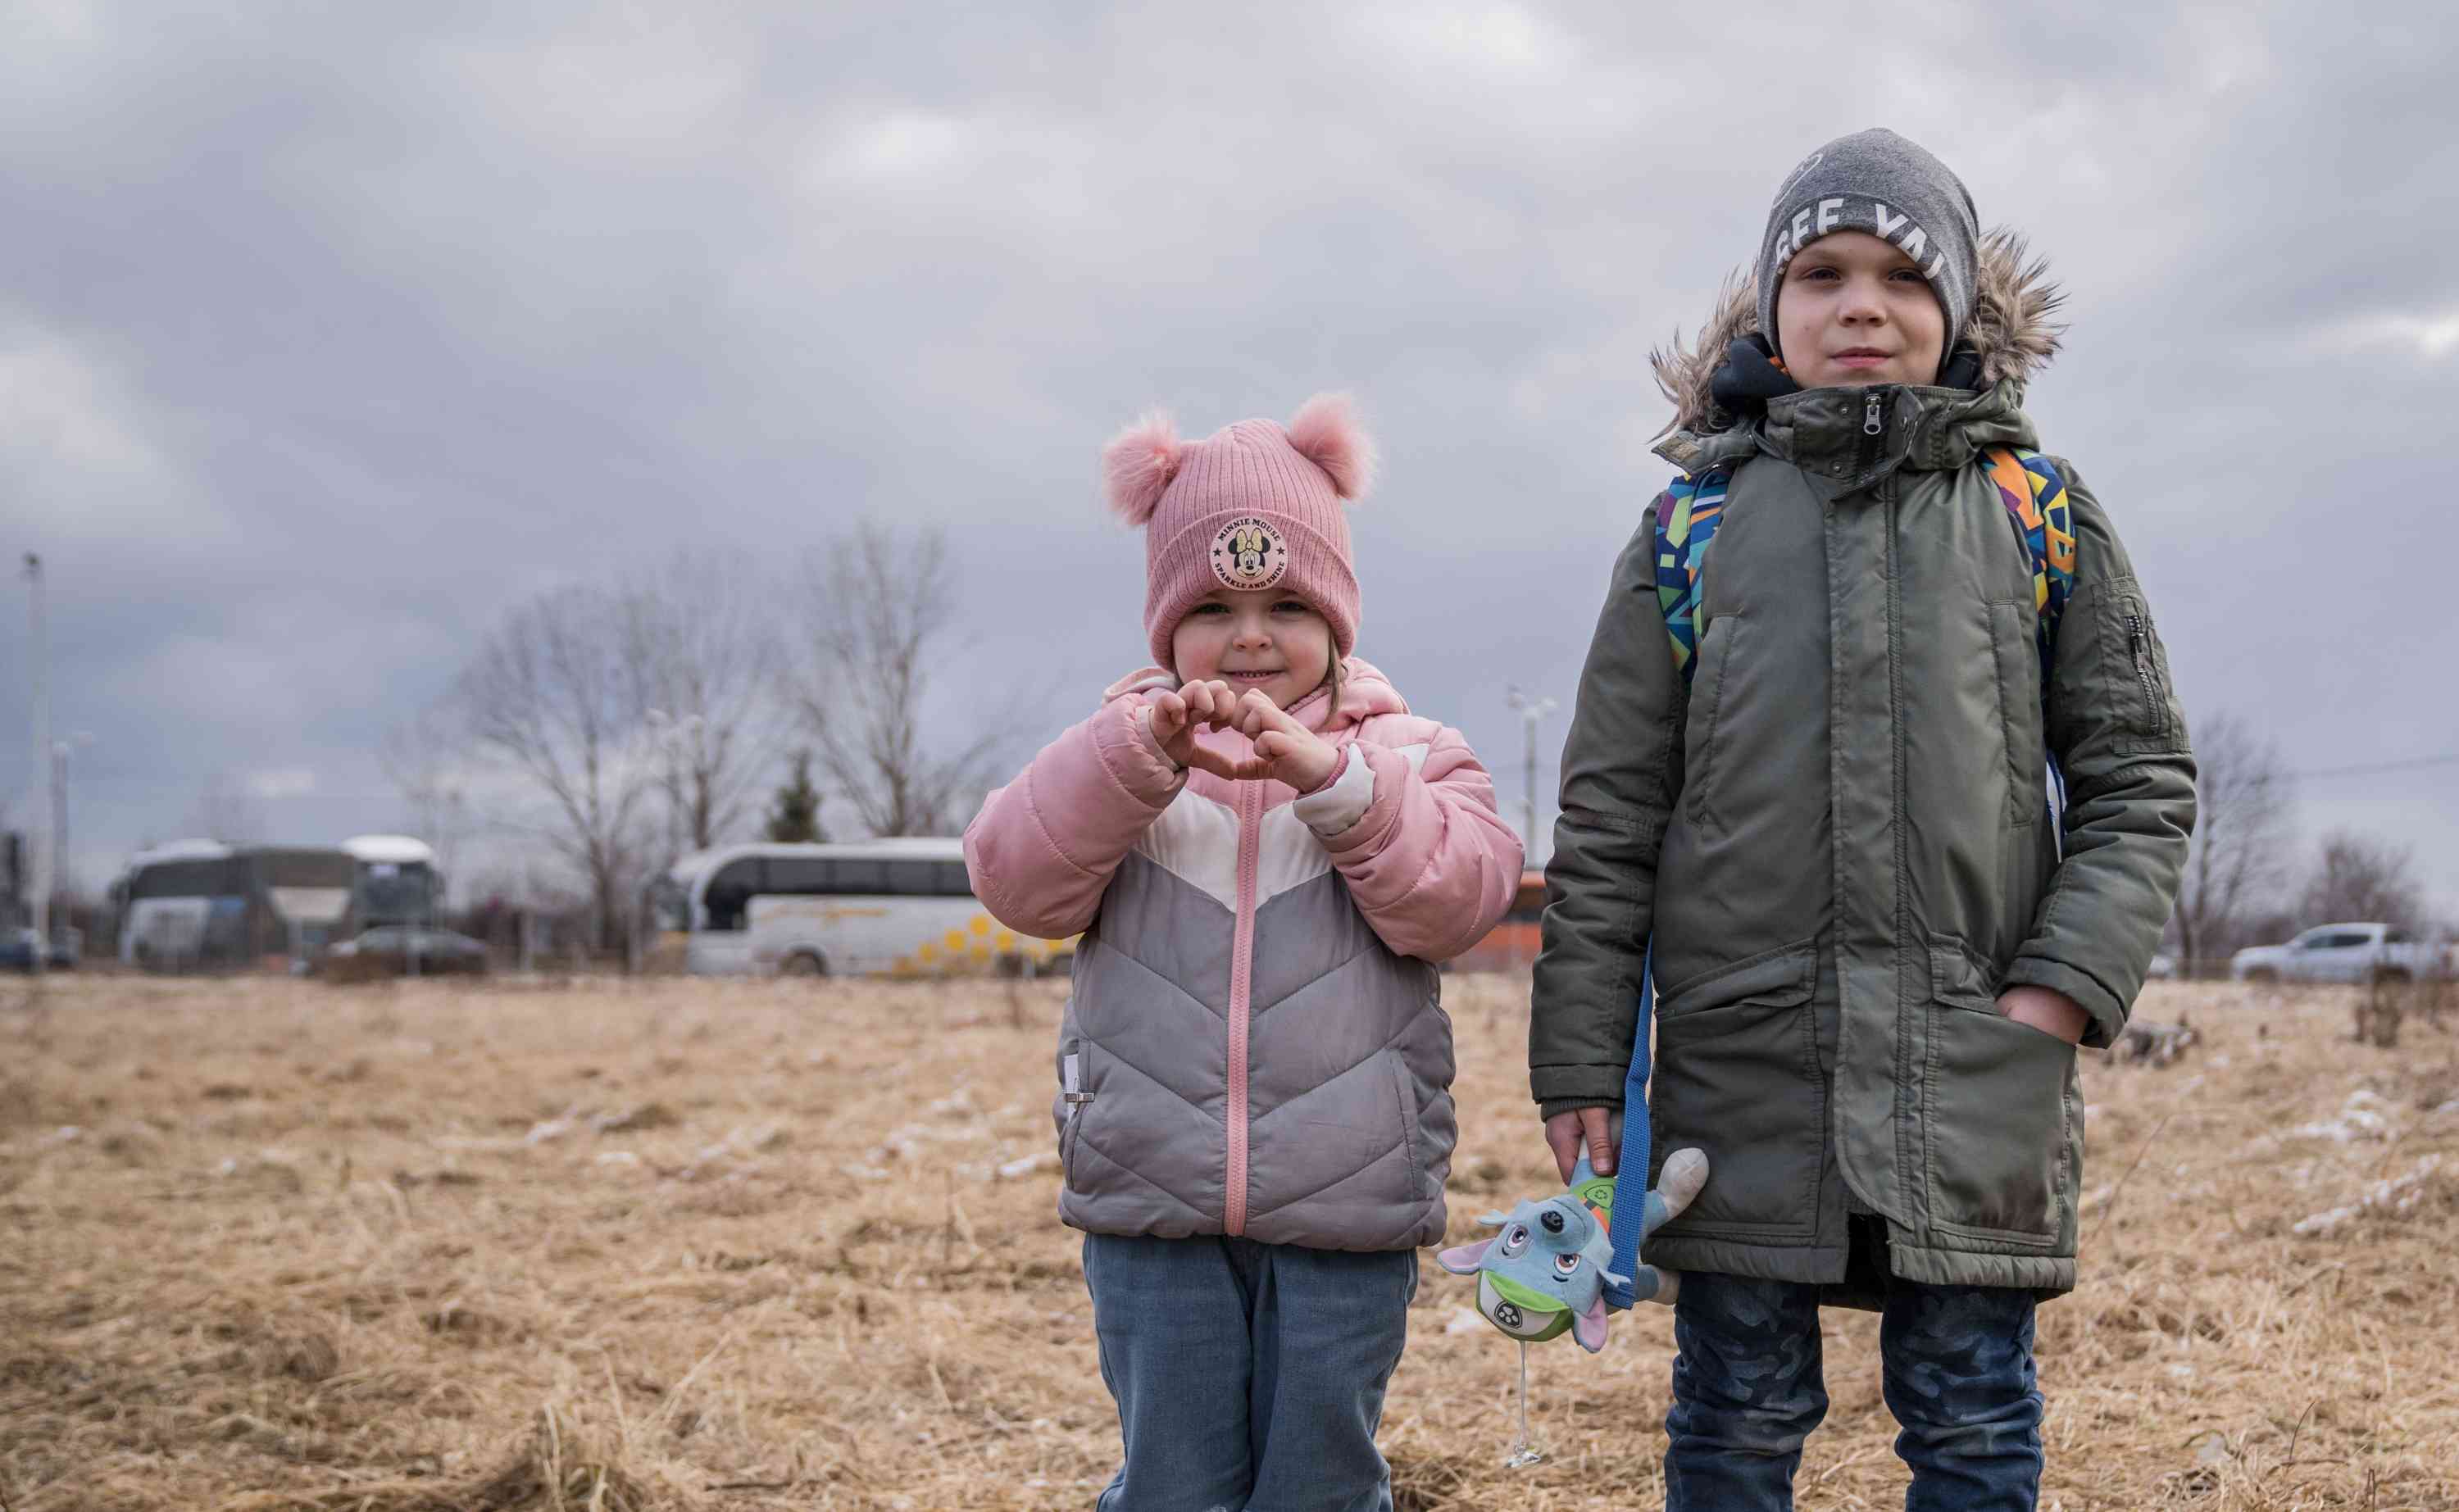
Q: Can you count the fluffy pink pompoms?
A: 2